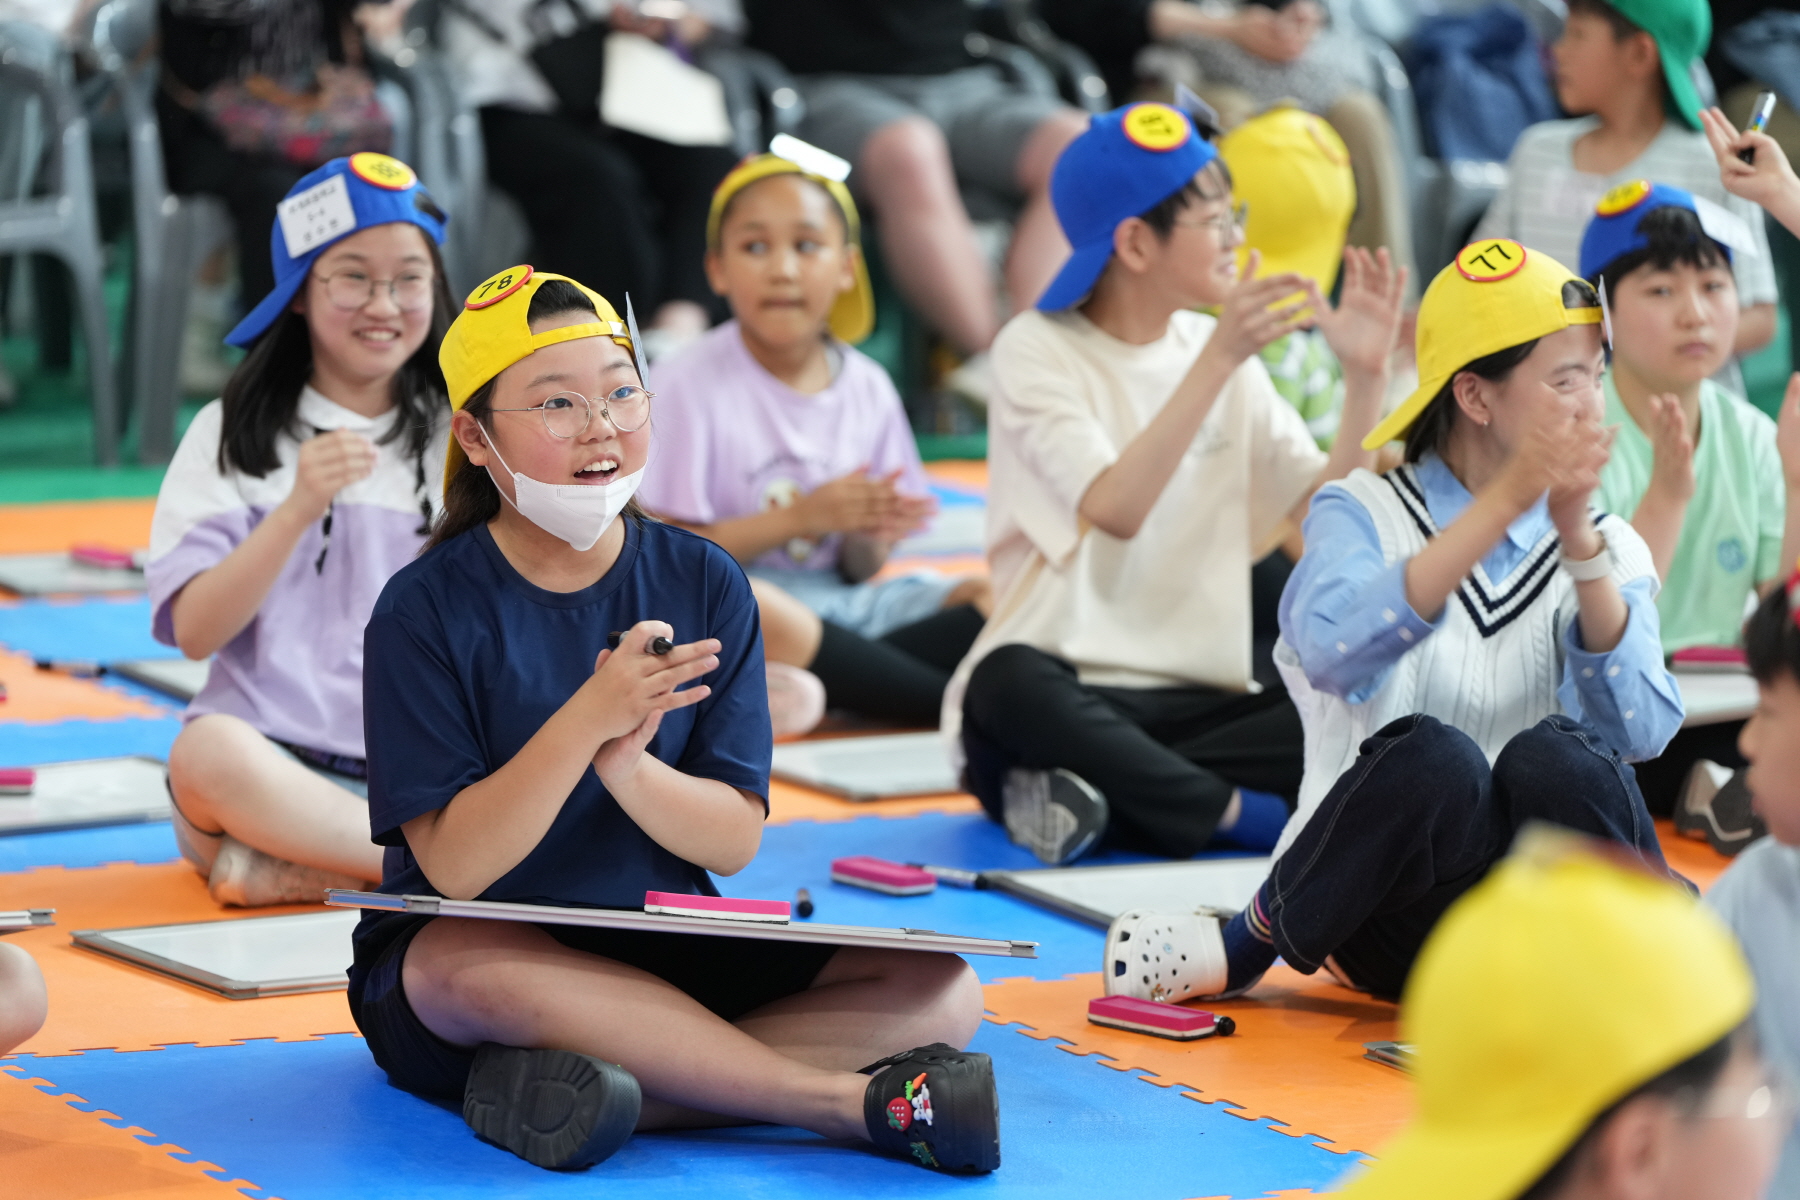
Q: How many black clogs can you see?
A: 2